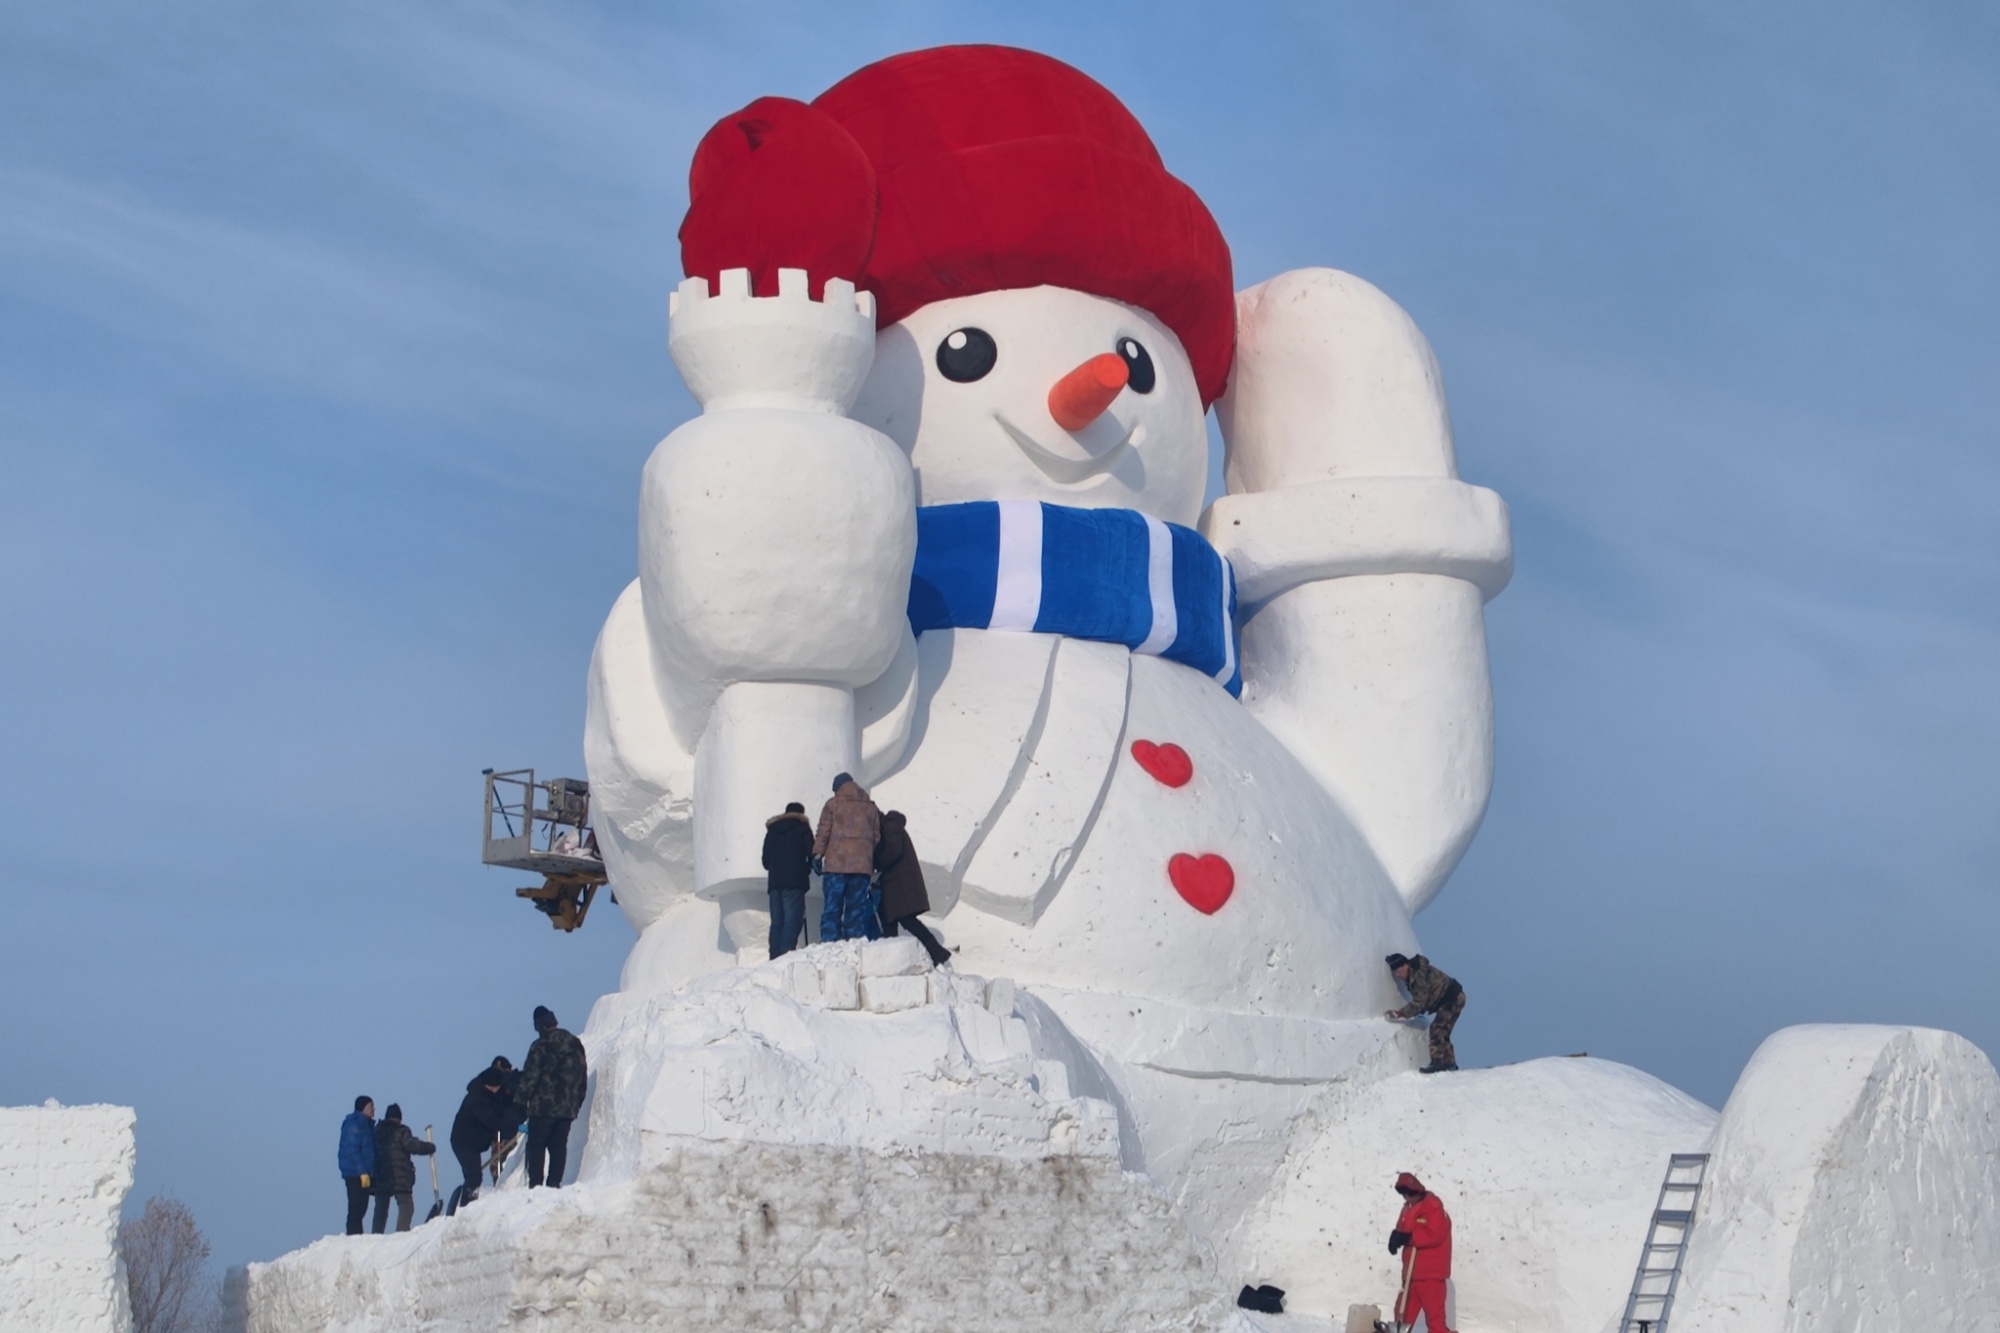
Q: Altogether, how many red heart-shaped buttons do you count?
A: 2